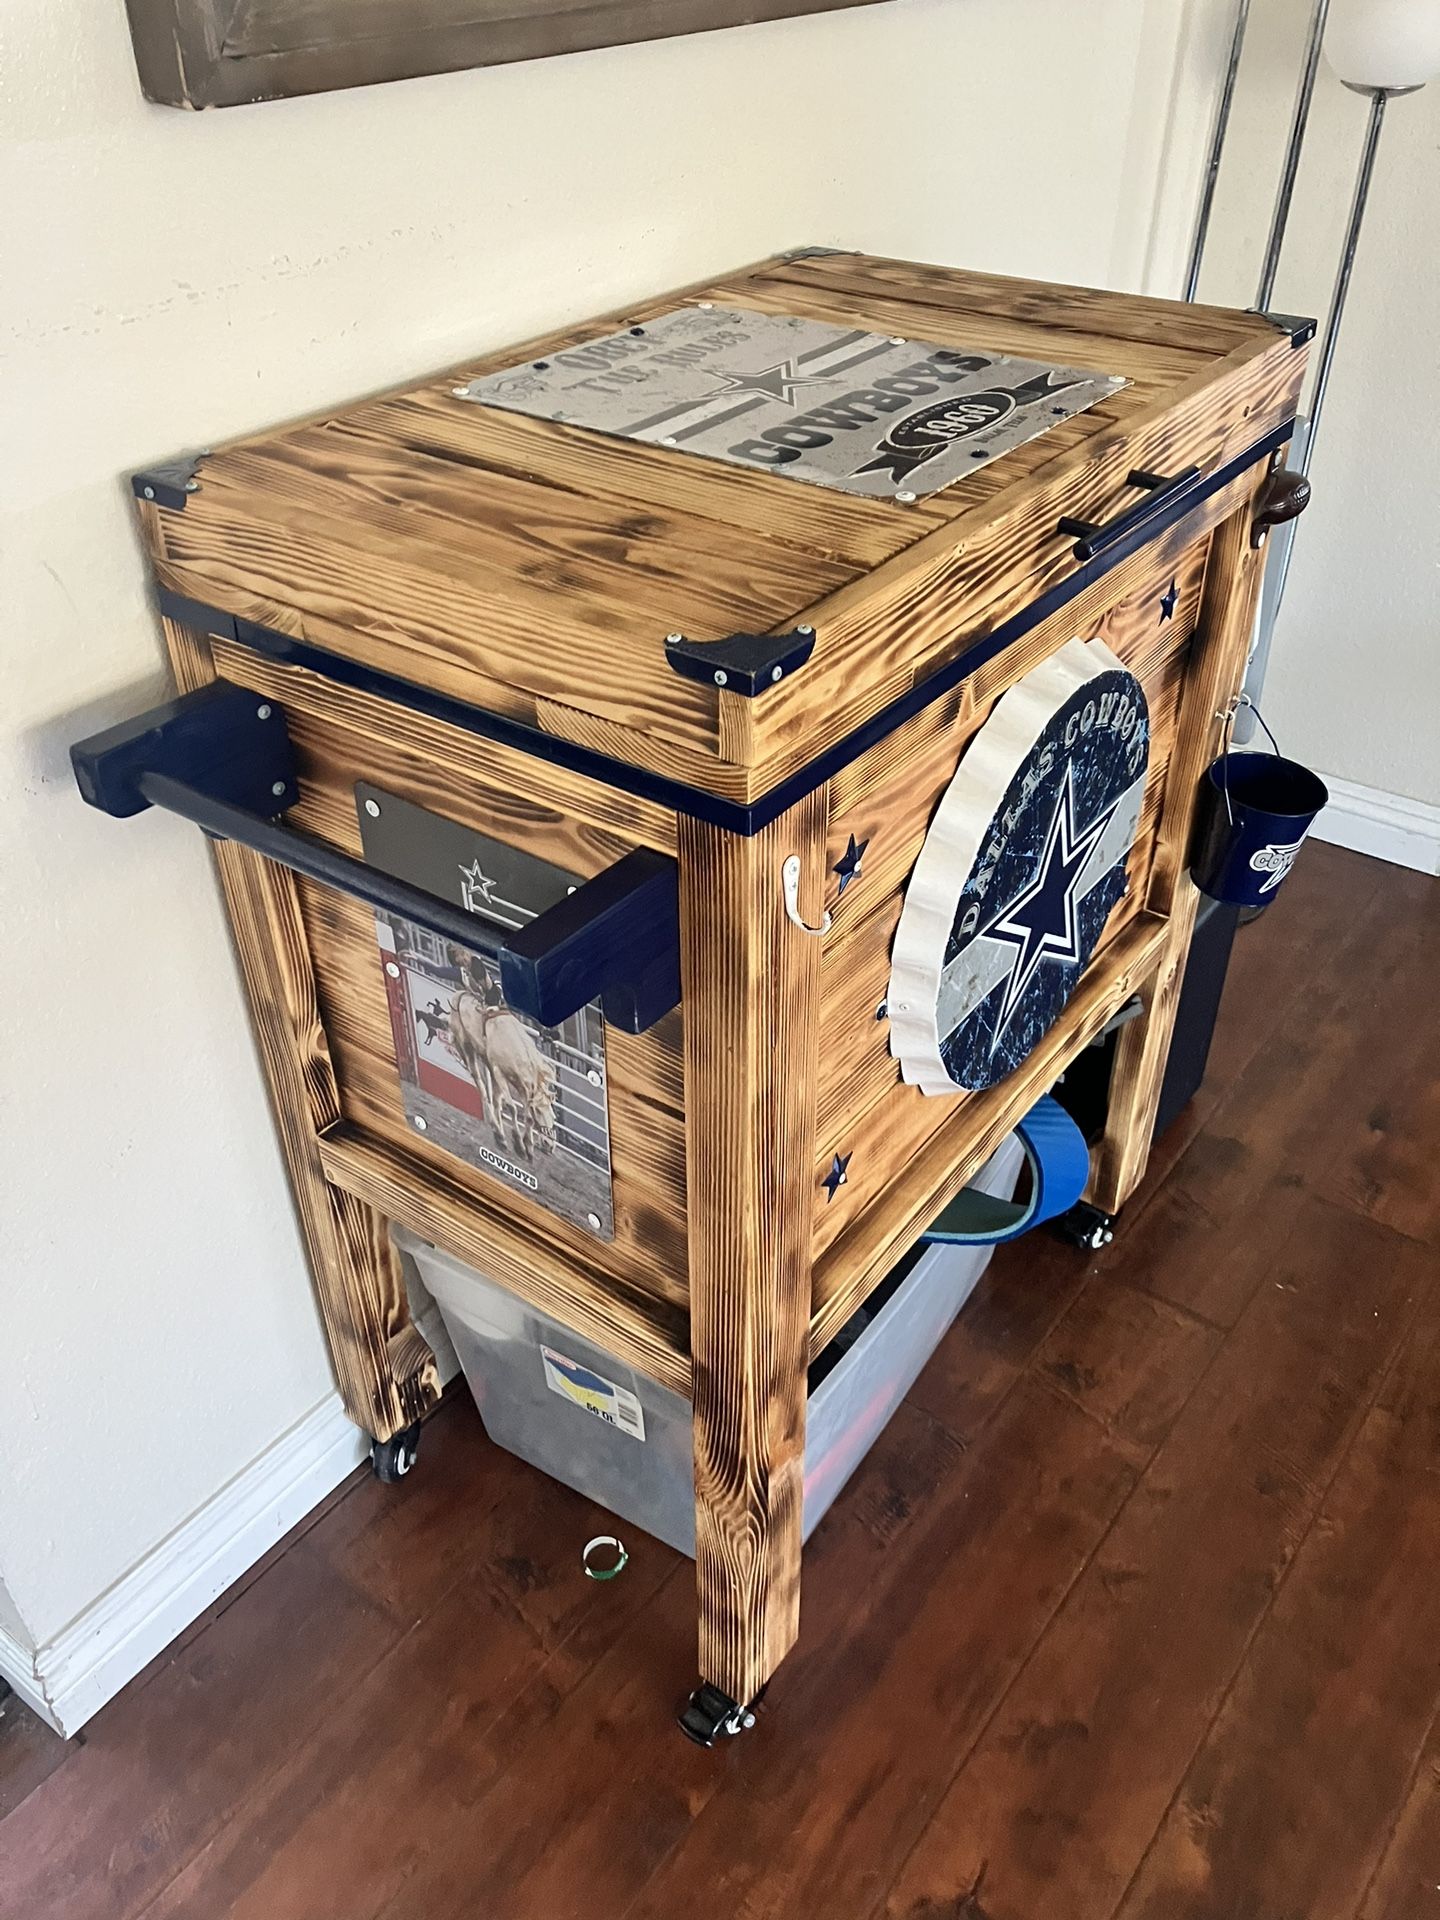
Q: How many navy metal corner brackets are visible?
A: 4